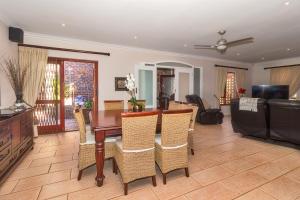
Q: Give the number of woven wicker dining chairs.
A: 6